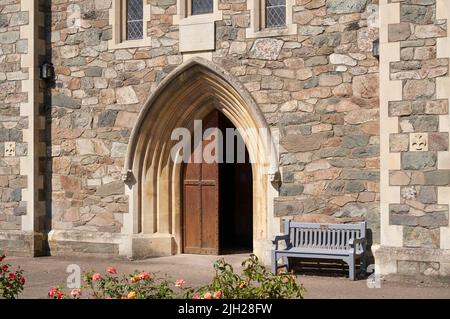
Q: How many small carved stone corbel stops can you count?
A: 2